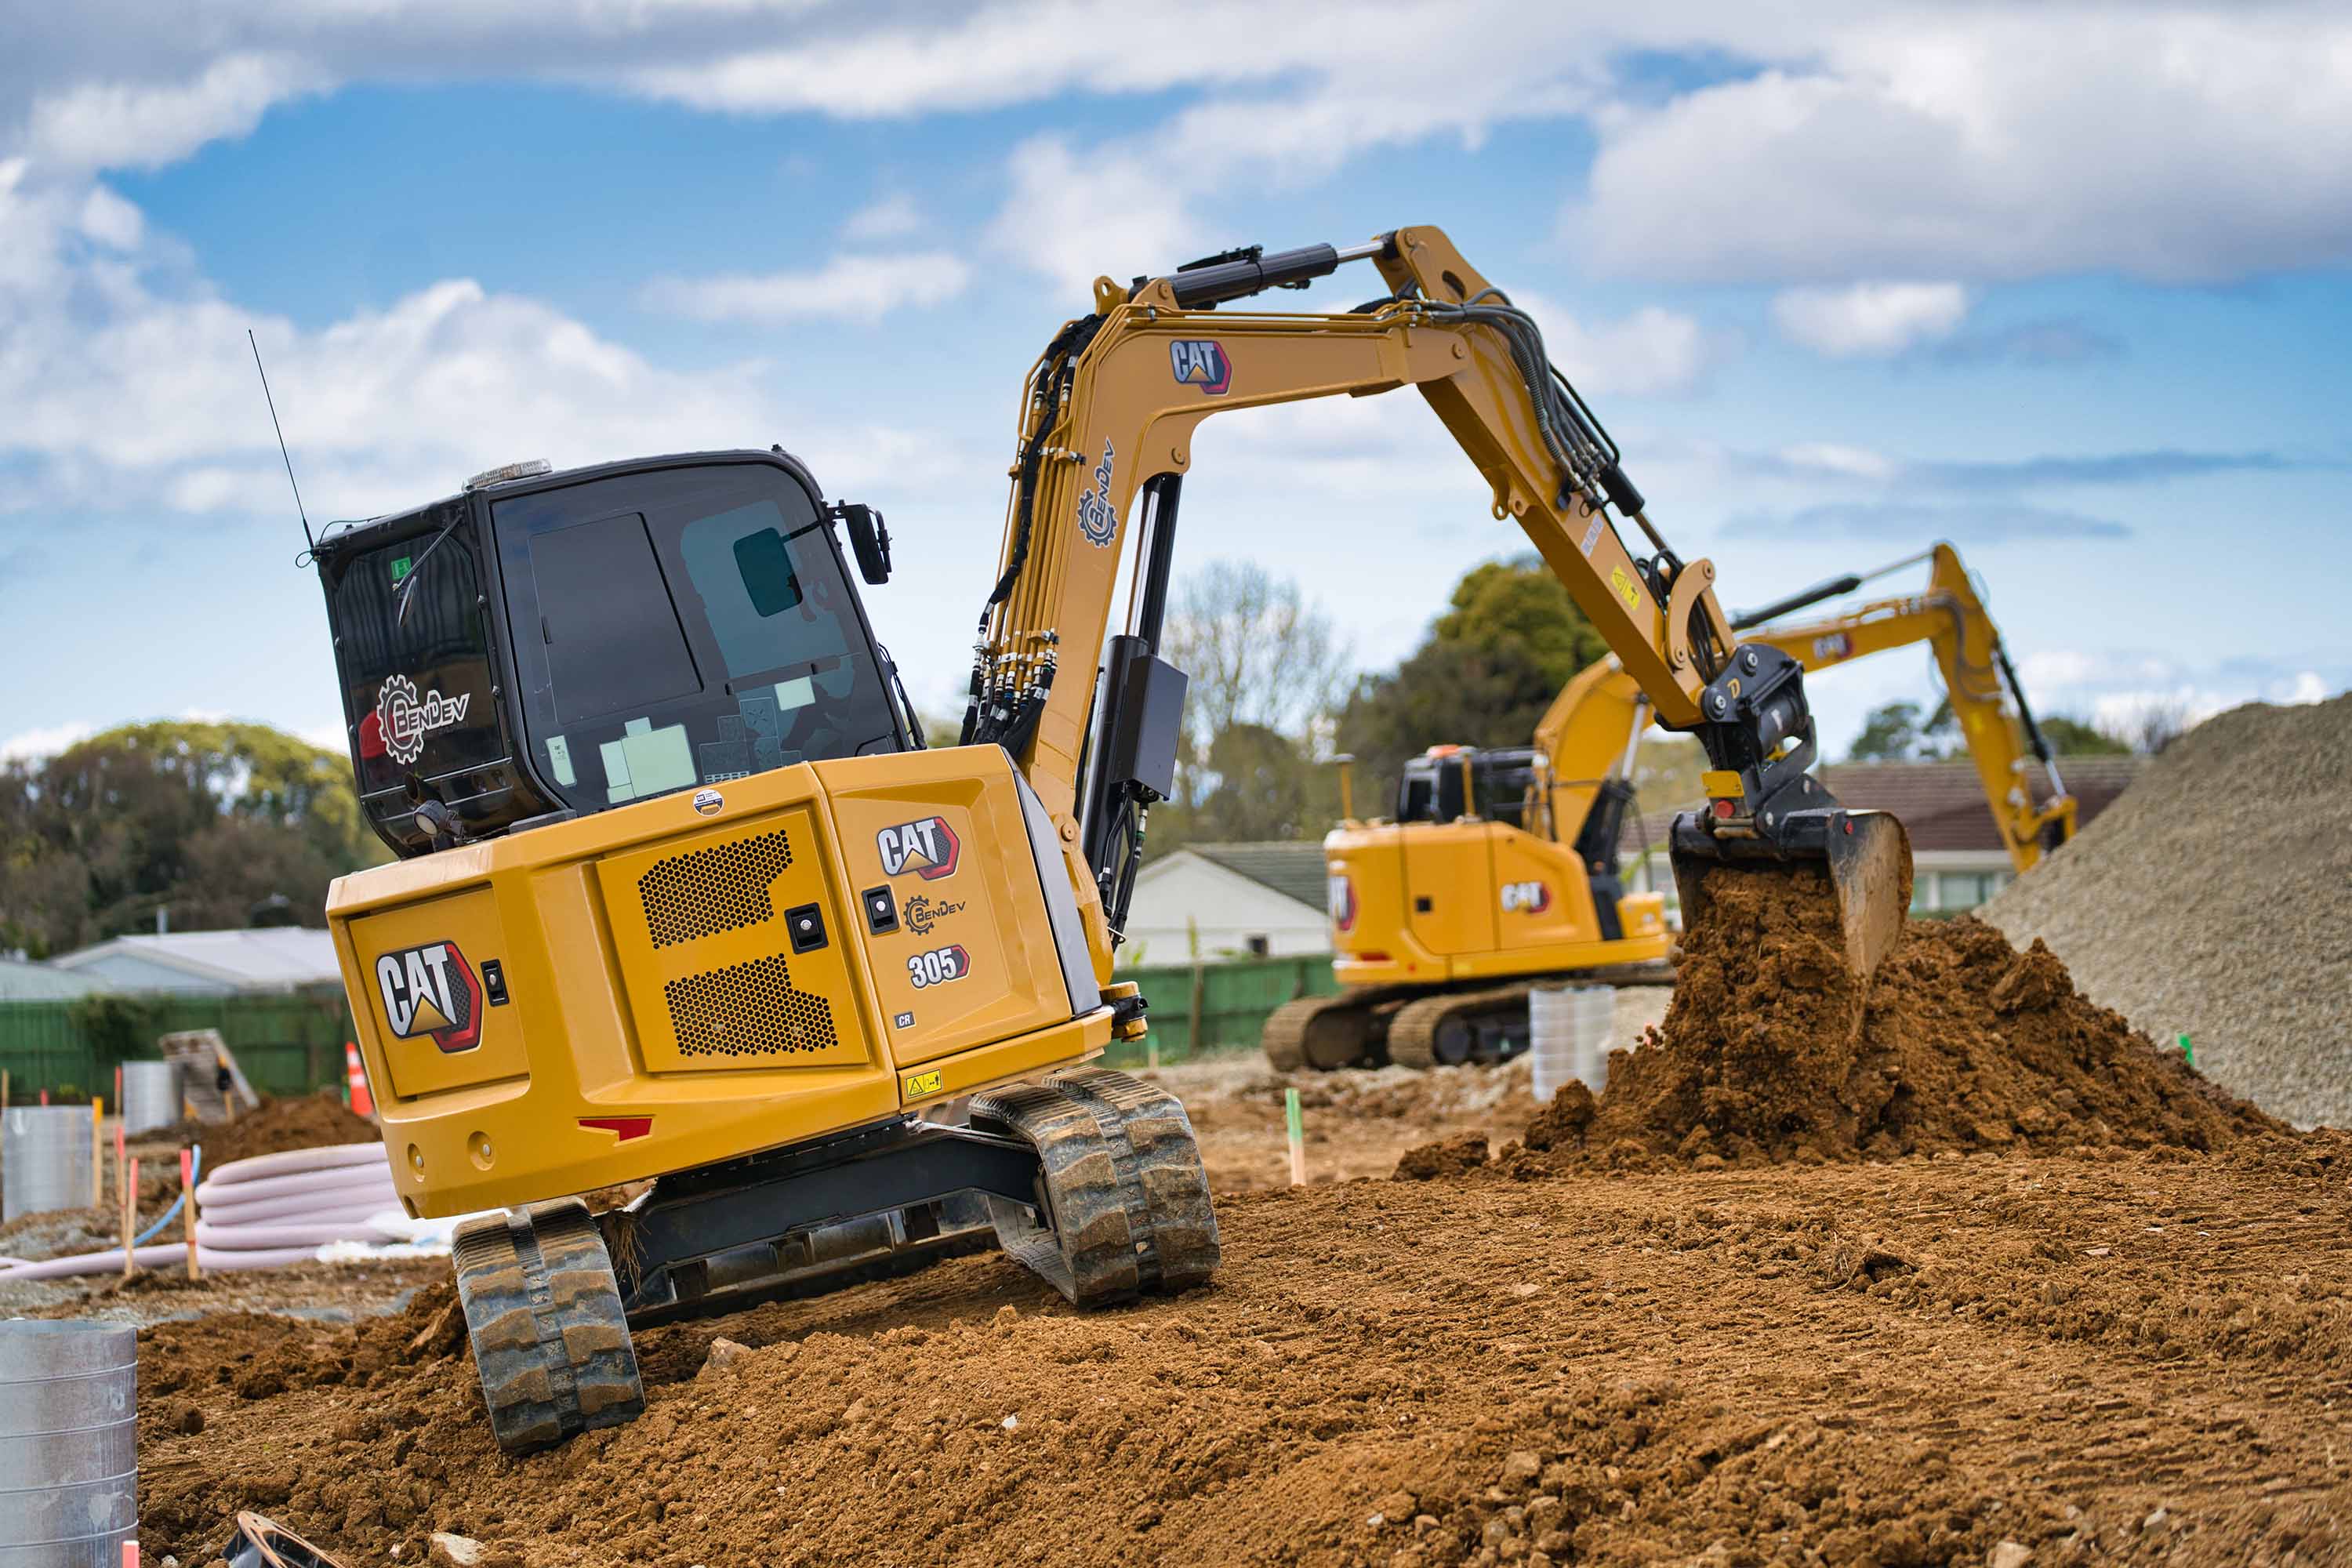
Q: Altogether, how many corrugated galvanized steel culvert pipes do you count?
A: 4